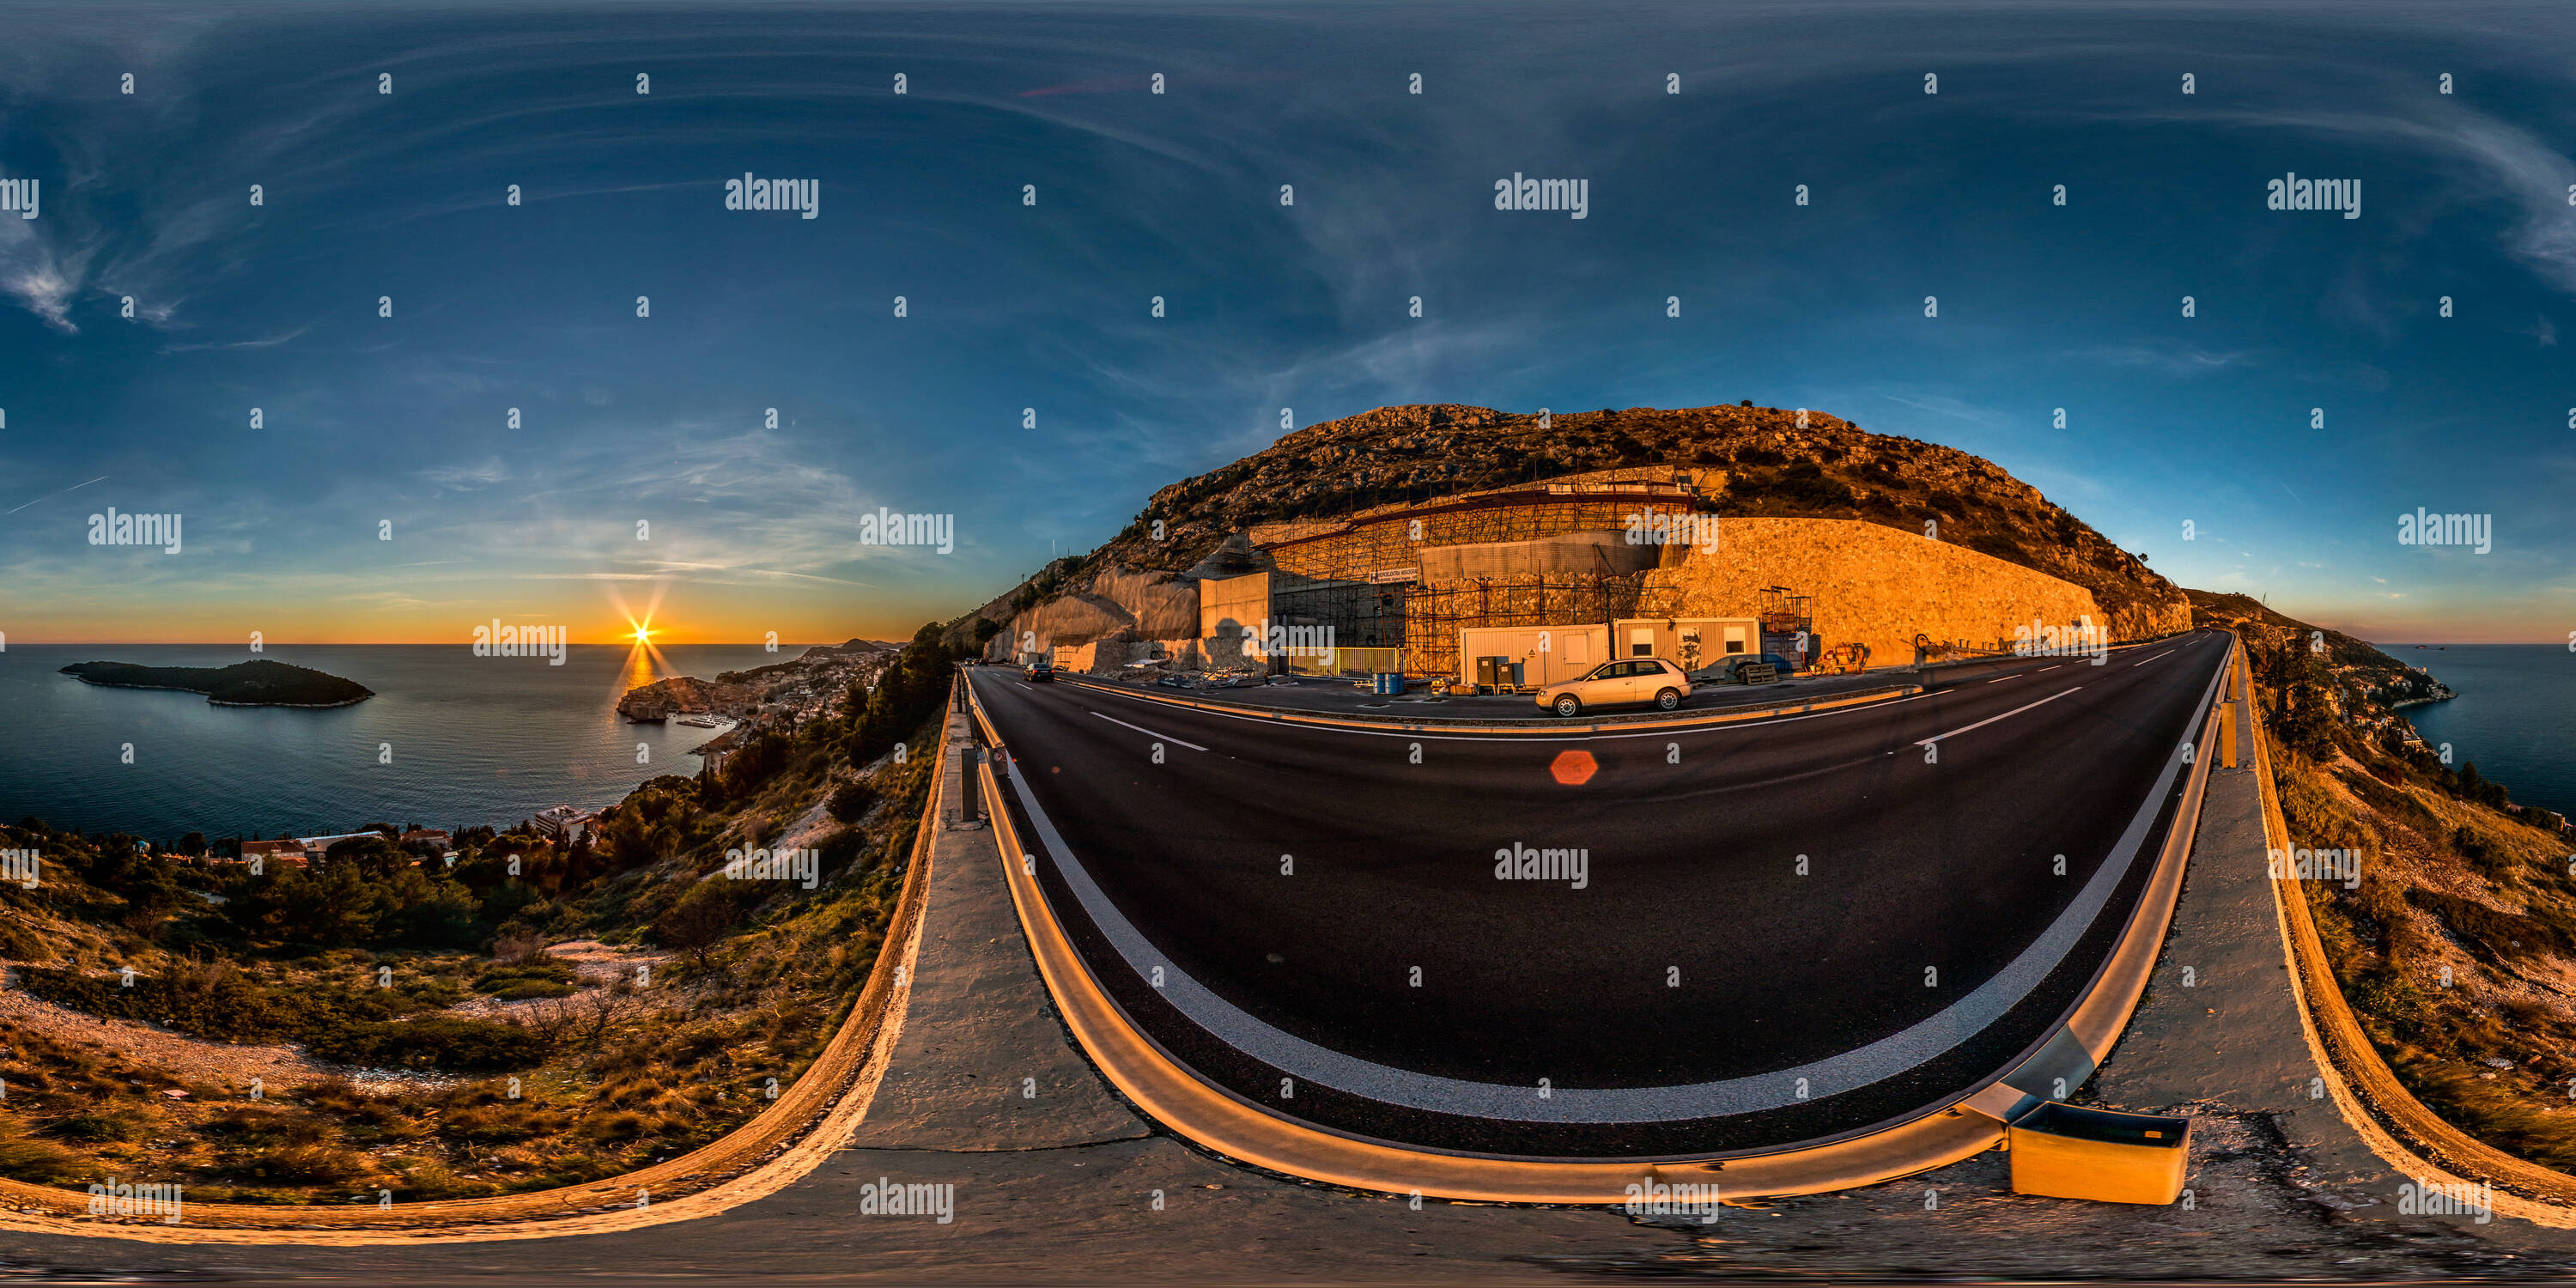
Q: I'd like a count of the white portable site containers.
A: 2